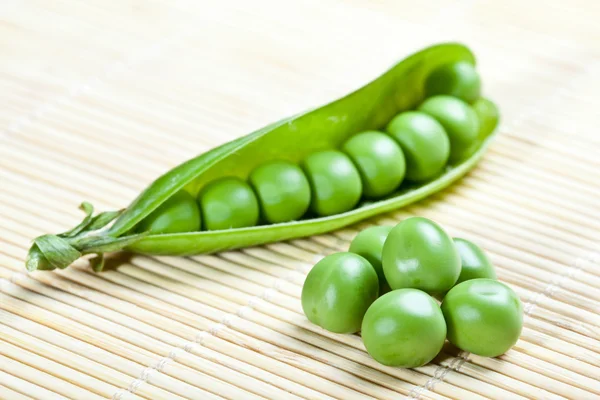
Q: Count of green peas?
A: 14